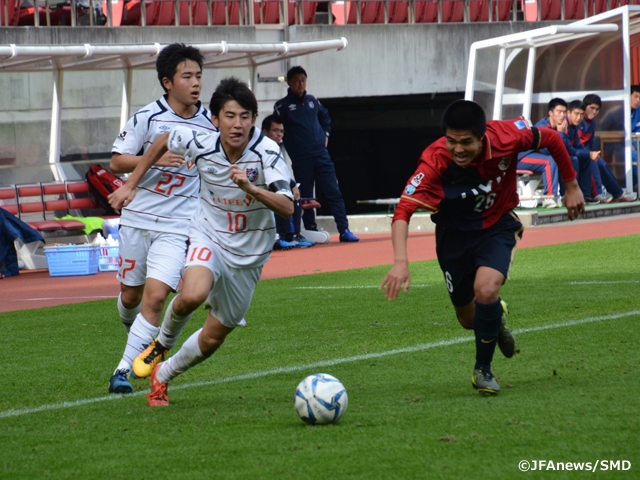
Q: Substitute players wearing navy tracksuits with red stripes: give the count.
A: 3